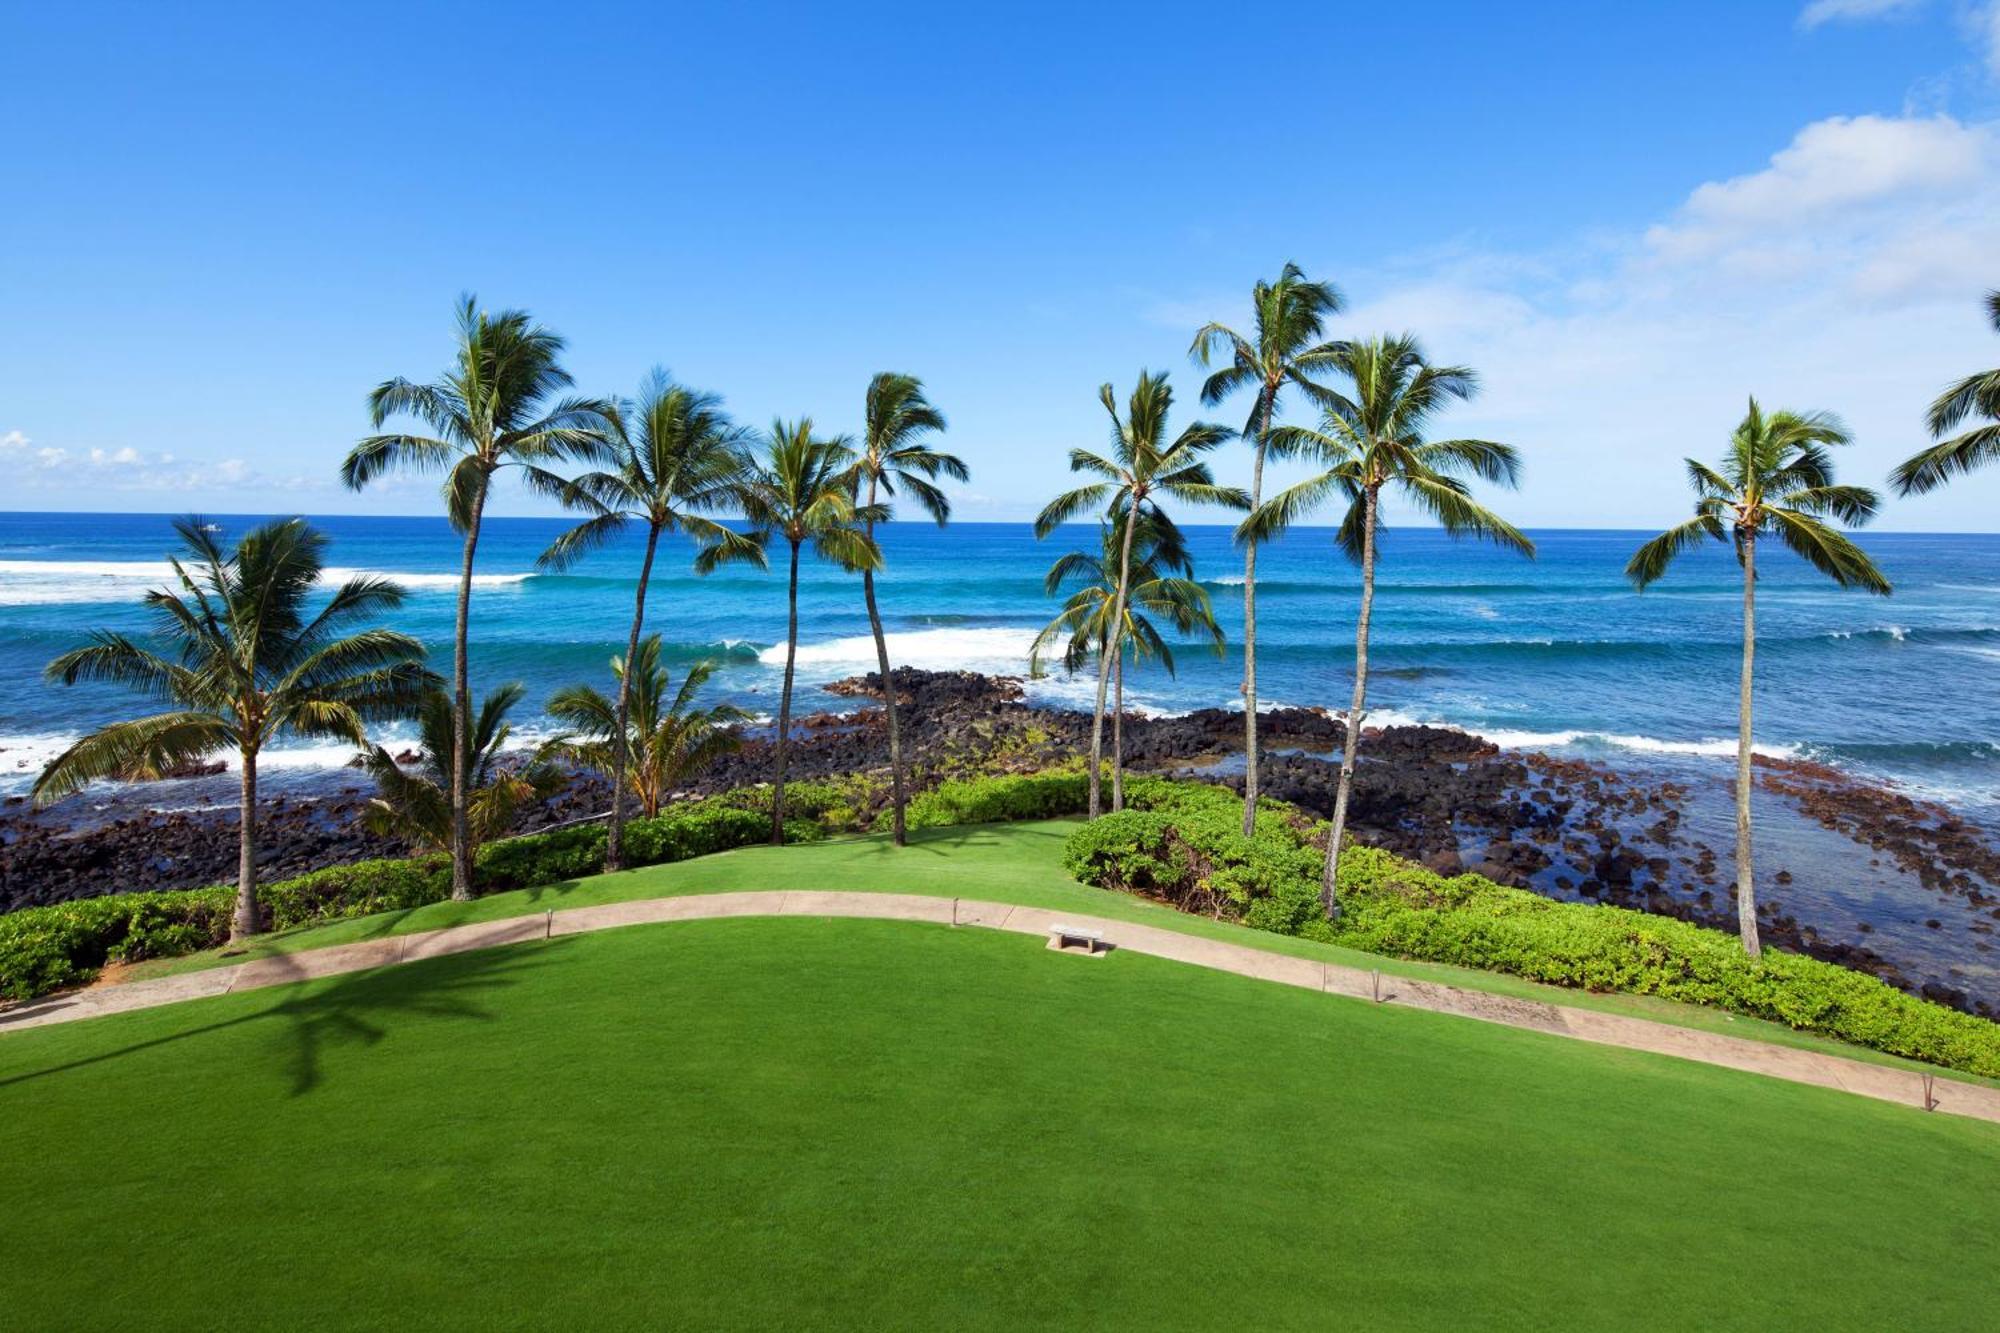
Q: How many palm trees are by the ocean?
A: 13